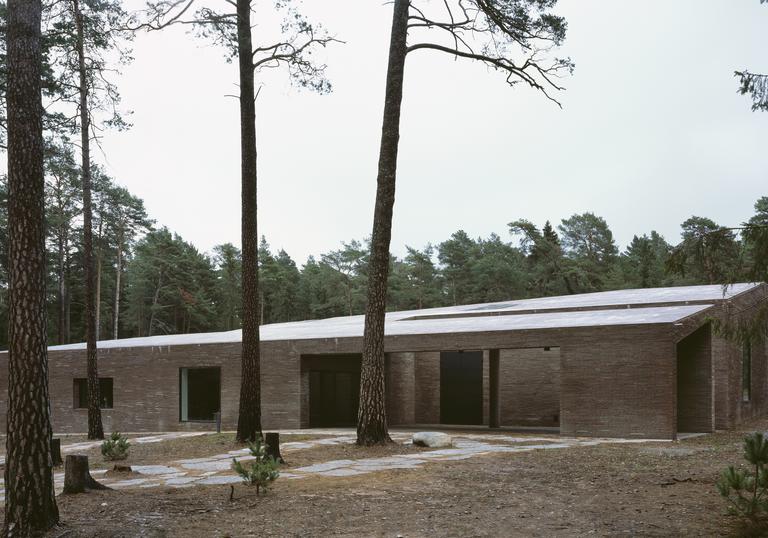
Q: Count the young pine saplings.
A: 3